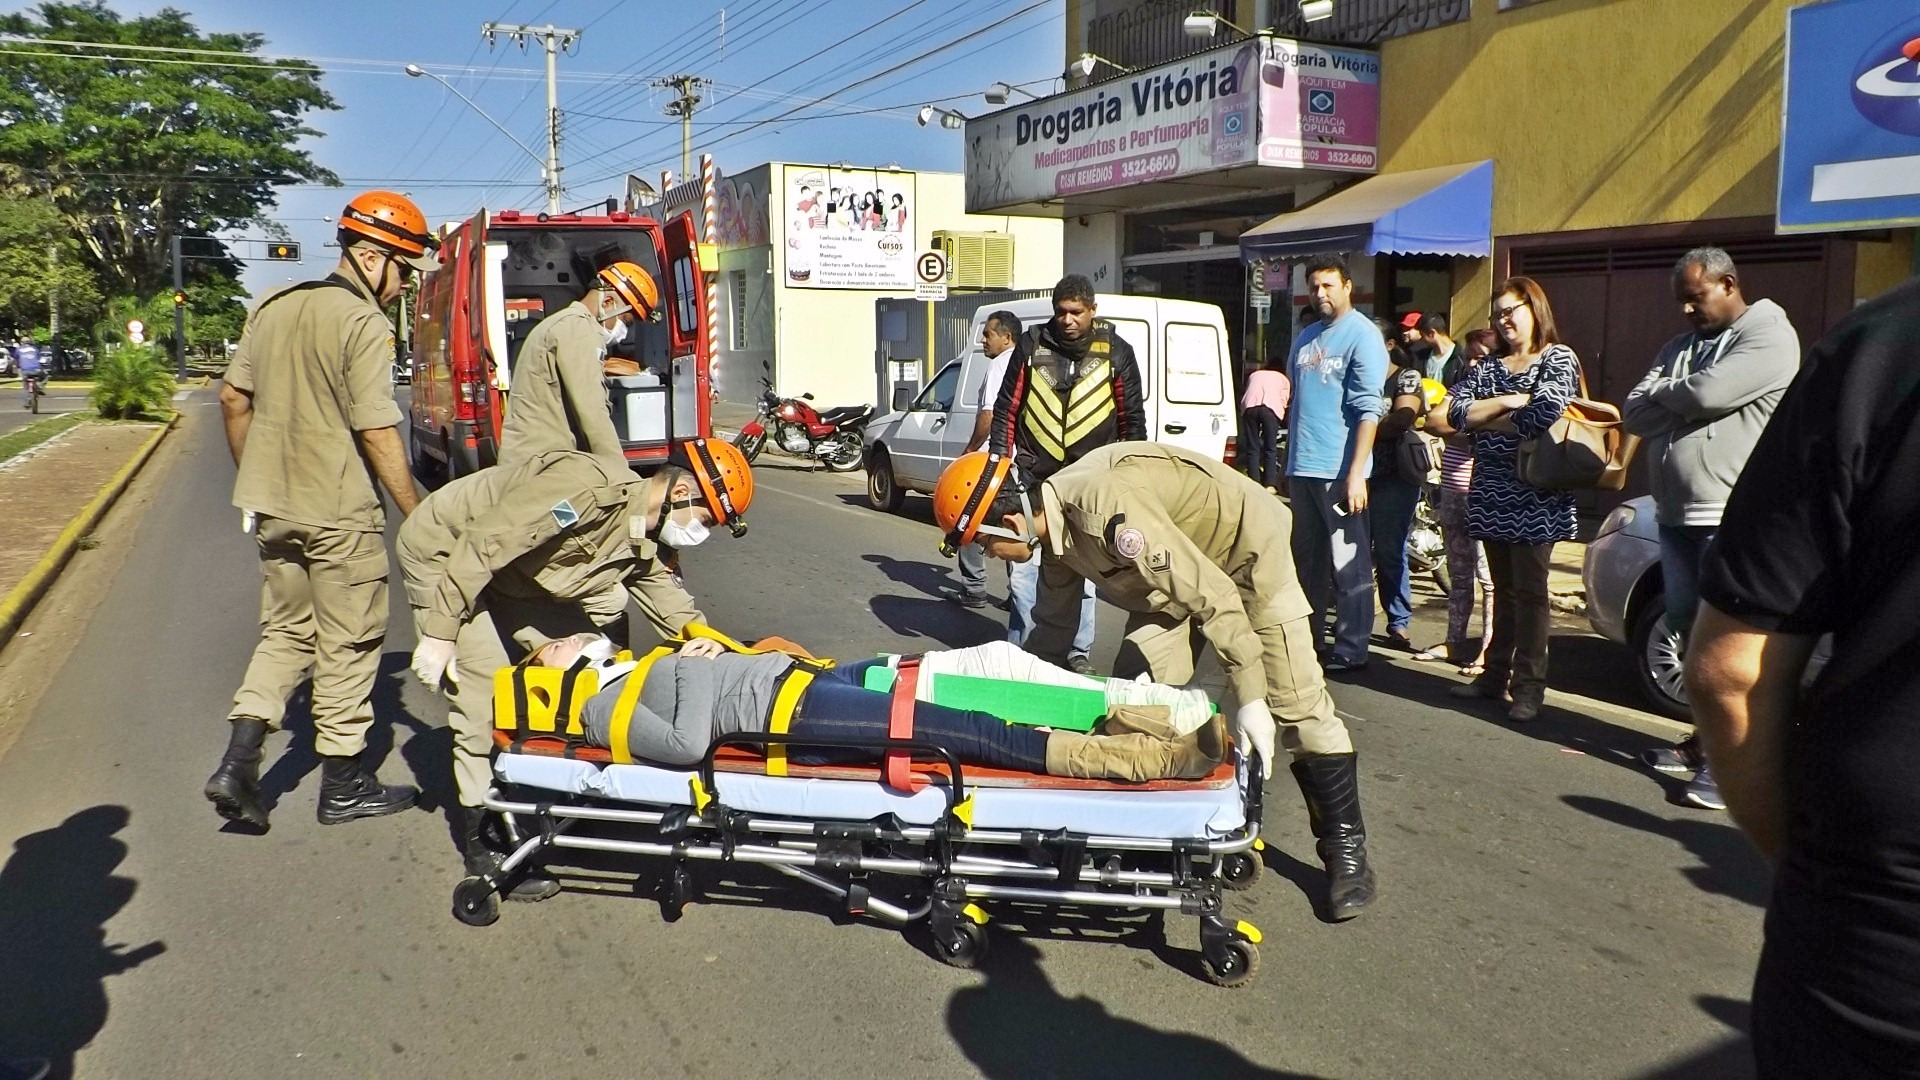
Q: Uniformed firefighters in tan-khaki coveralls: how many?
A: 4